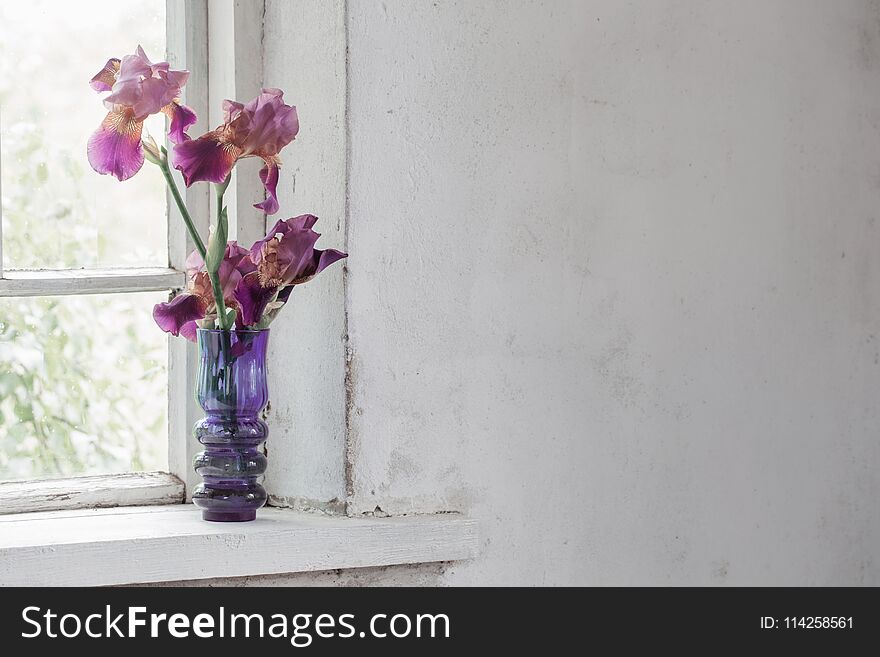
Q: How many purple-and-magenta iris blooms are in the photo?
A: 4